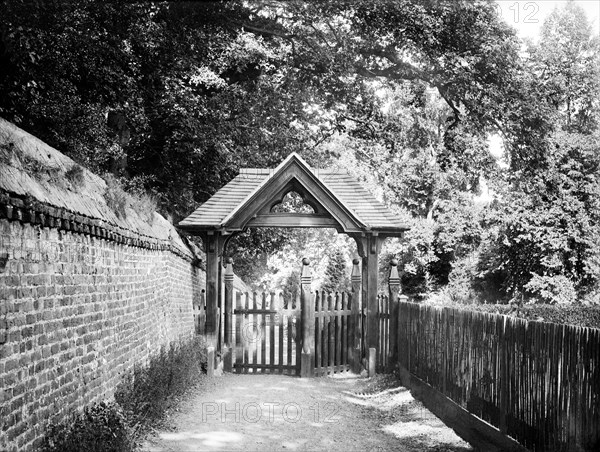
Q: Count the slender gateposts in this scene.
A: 4